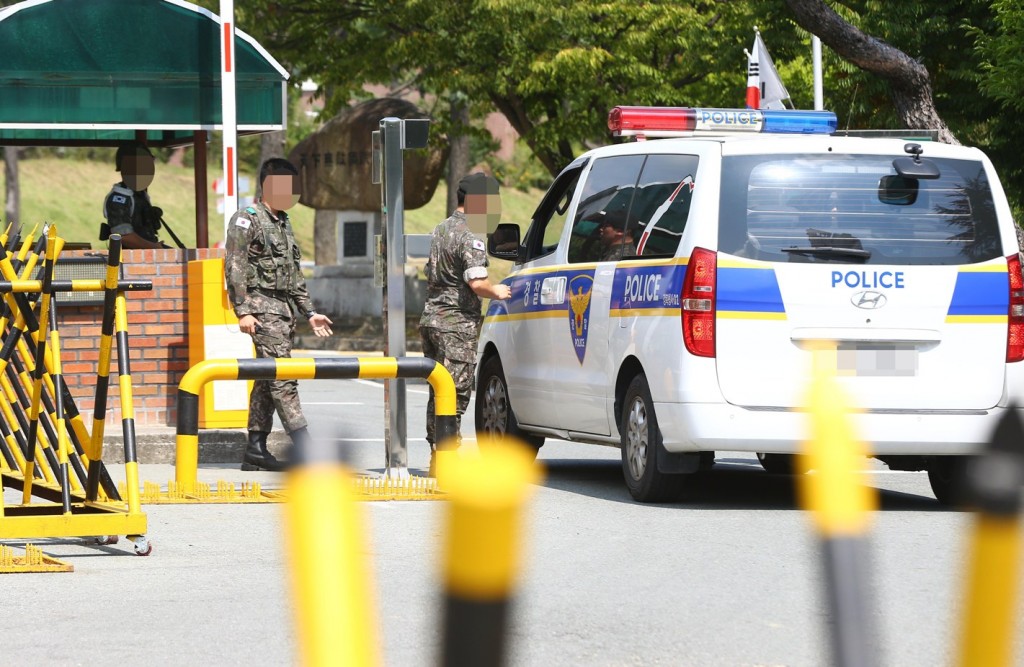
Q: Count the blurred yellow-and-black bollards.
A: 4